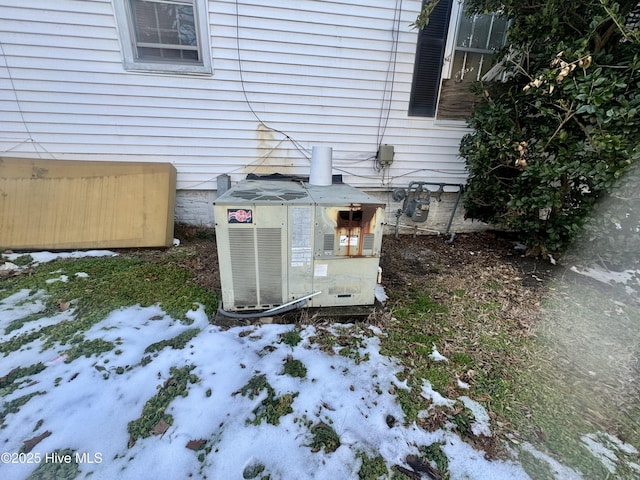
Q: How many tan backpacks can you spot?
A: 0